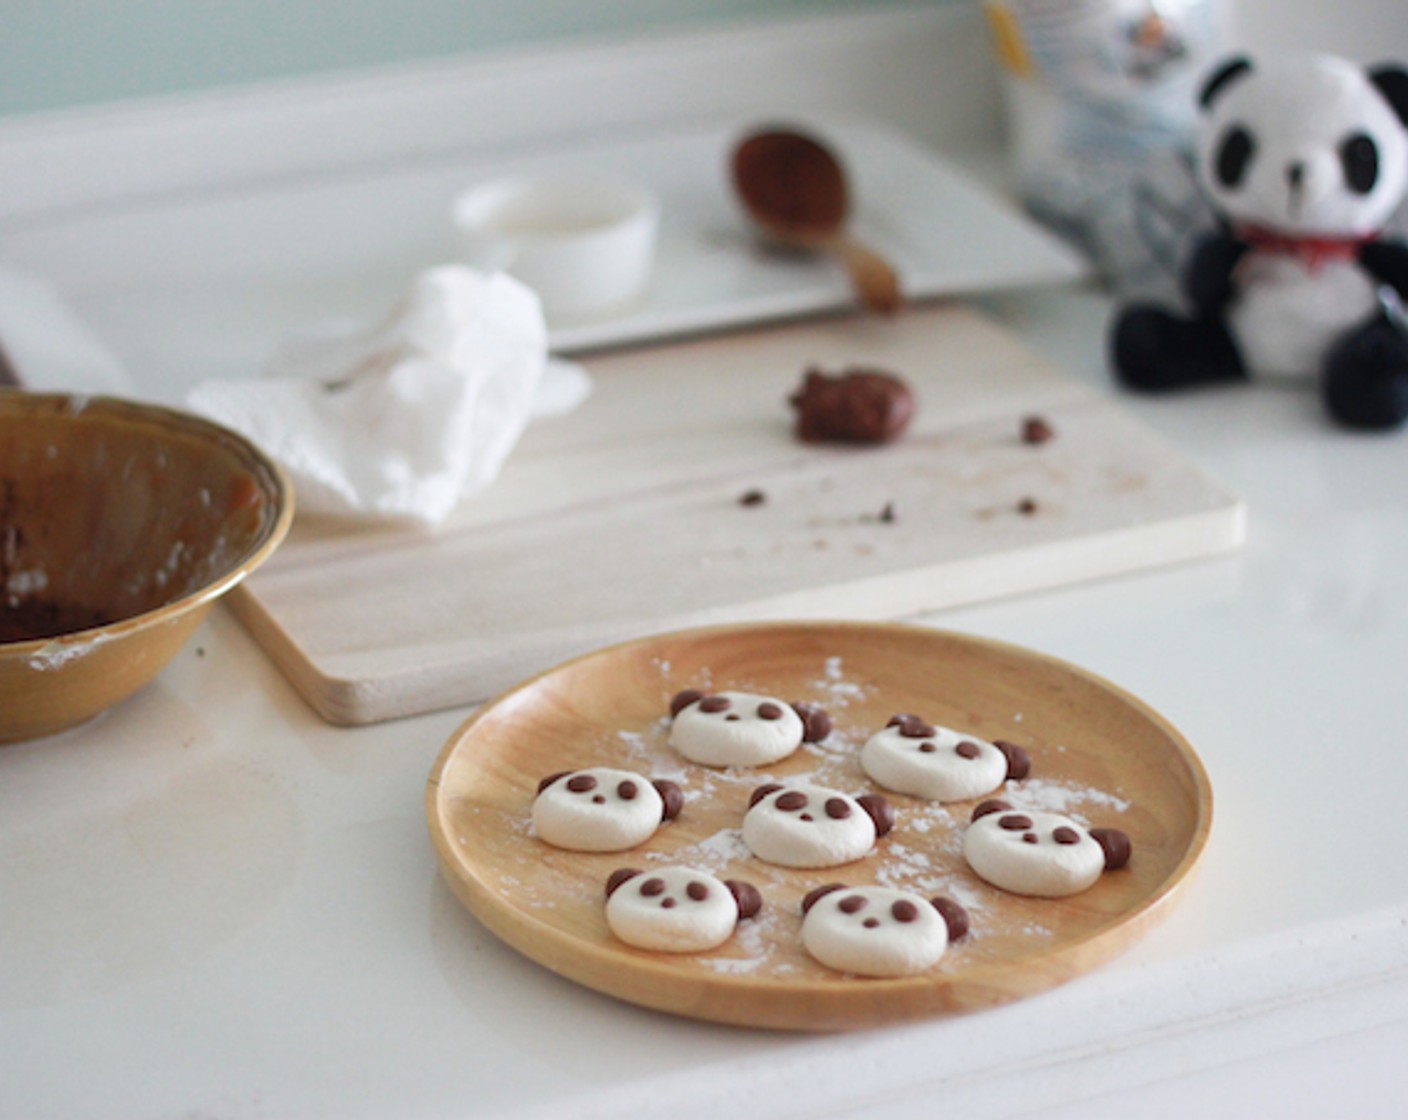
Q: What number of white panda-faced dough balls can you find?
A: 7